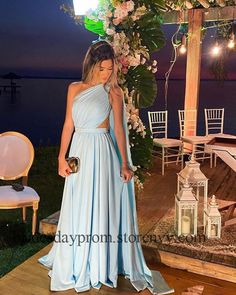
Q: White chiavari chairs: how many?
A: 3